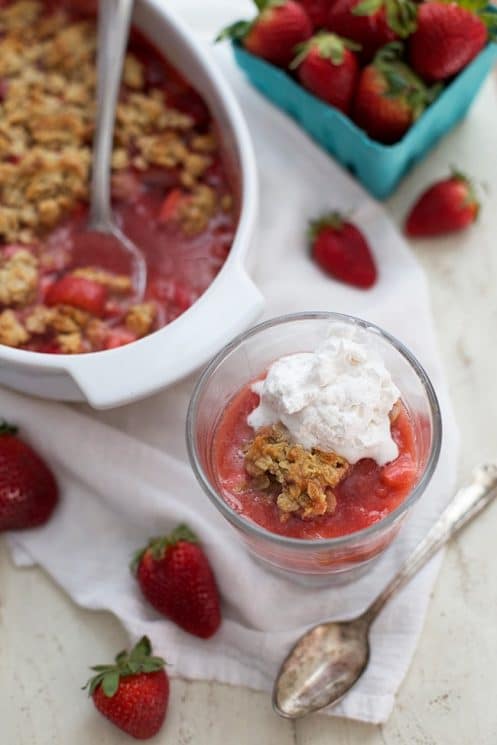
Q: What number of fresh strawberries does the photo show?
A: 11